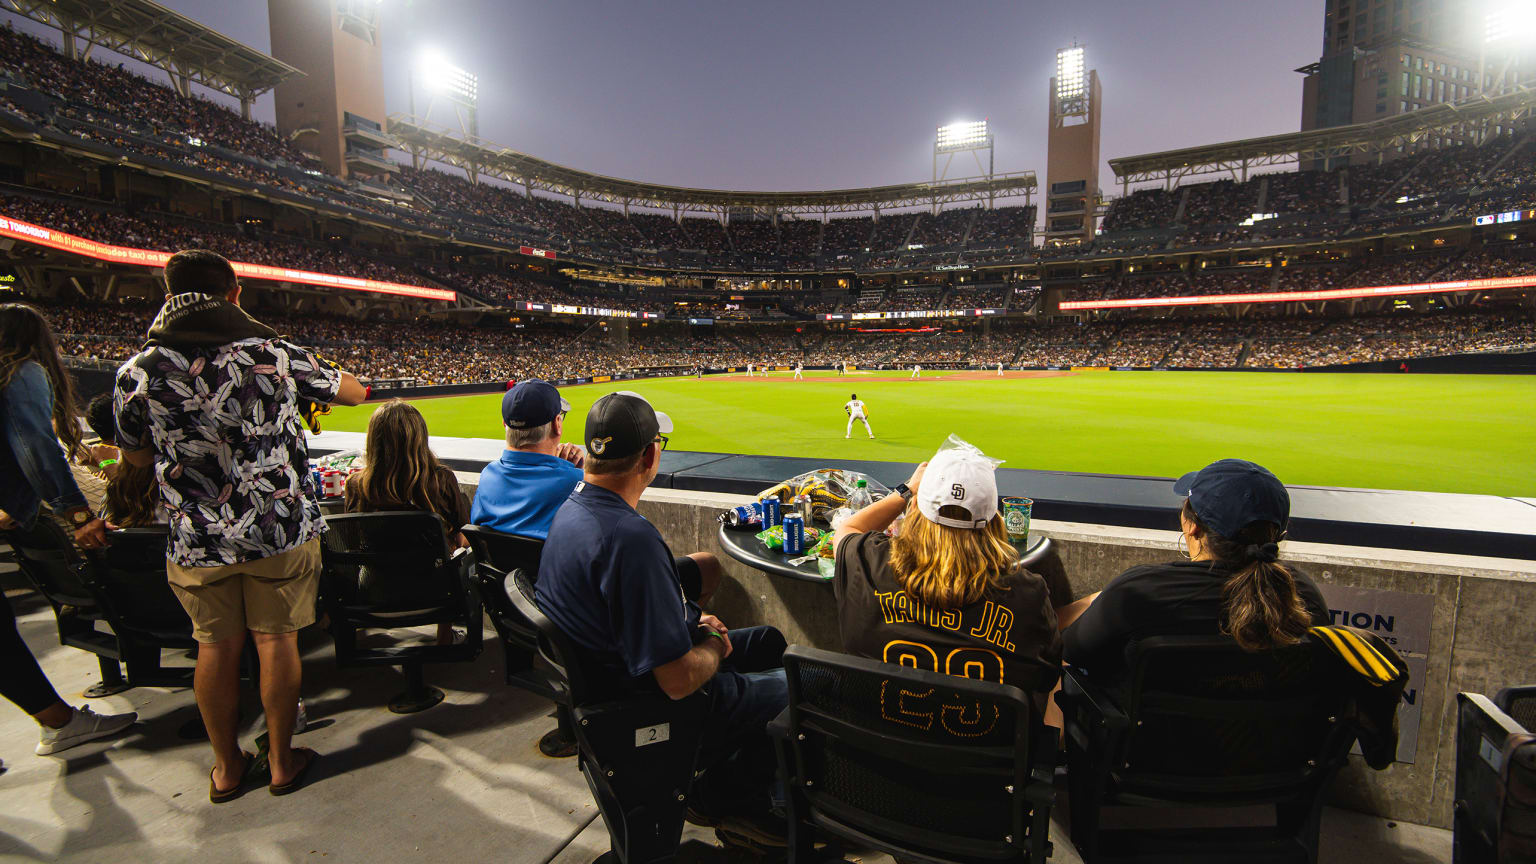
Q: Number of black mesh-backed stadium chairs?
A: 8